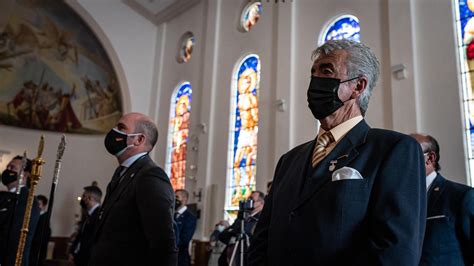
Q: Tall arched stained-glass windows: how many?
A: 4